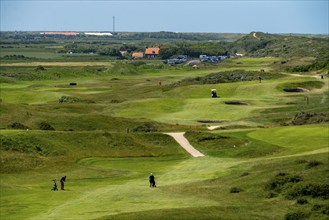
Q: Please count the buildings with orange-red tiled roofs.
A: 2